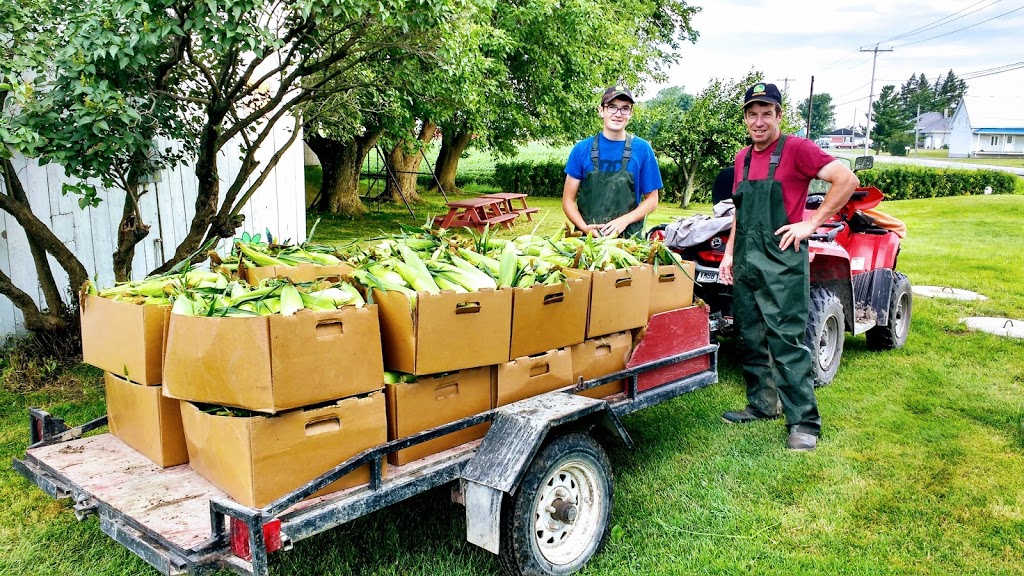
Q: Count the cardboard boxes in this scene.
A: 12